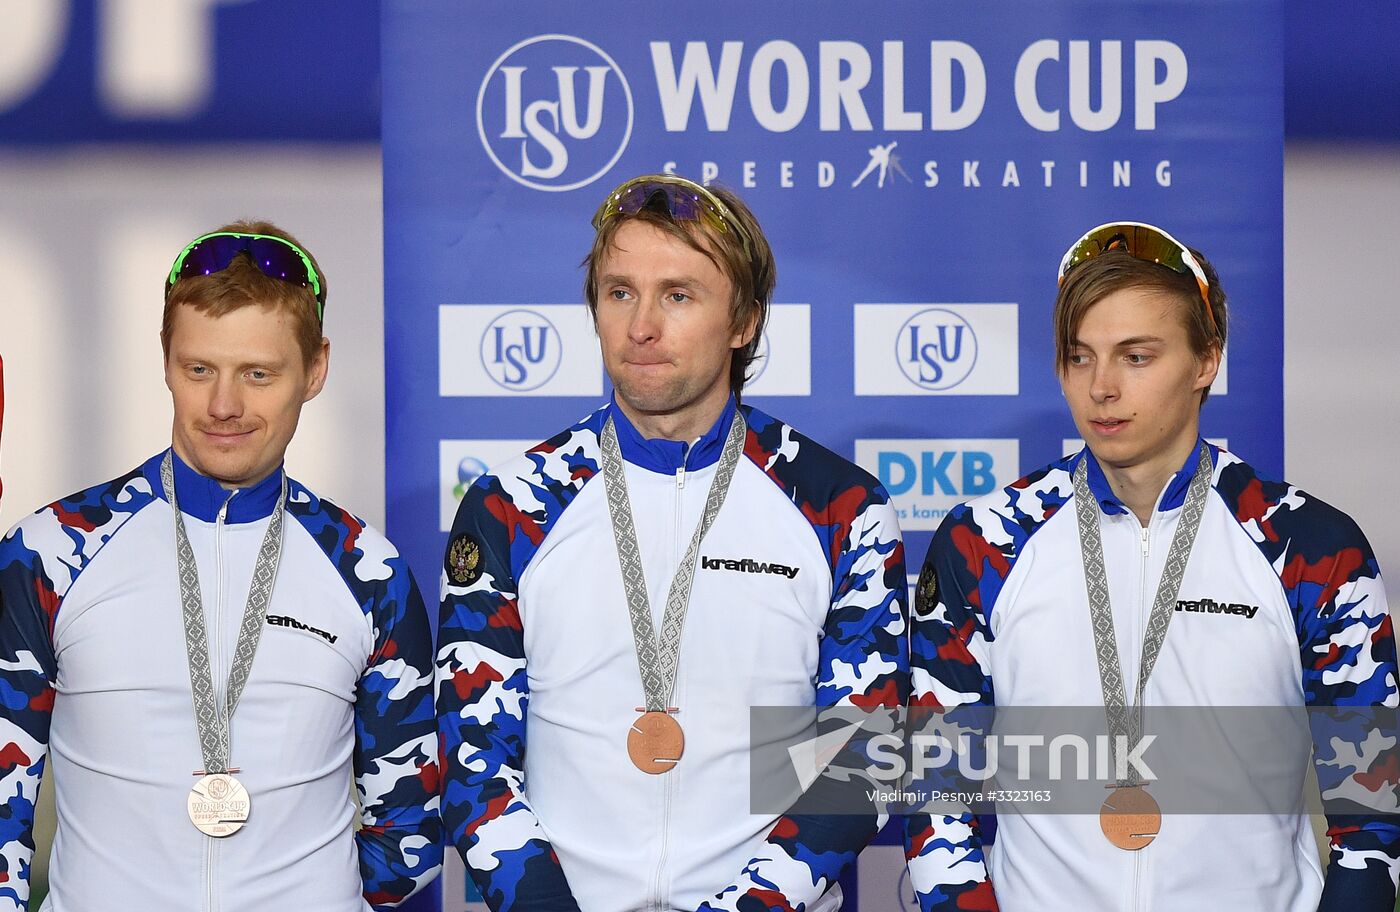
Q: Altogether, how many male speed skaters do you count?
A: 3